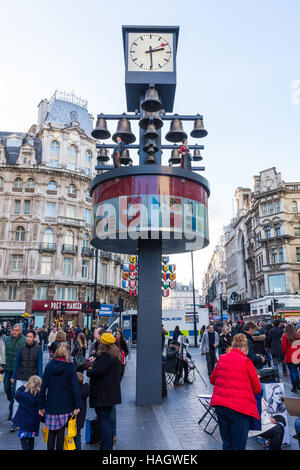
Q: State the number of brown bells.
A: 14